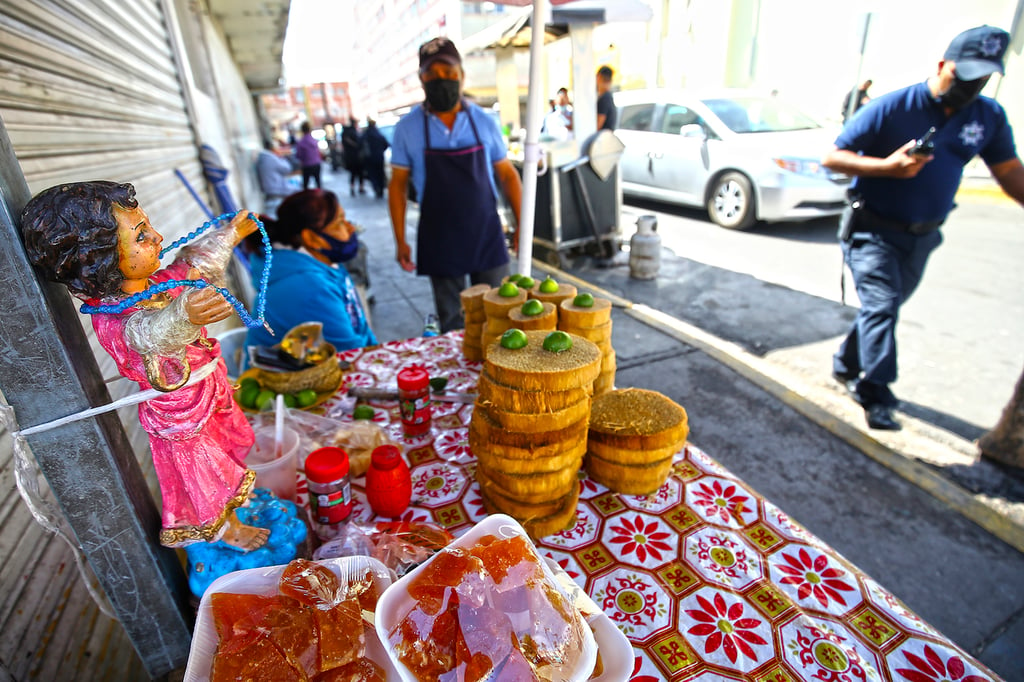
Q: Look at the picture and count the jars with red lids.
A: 3